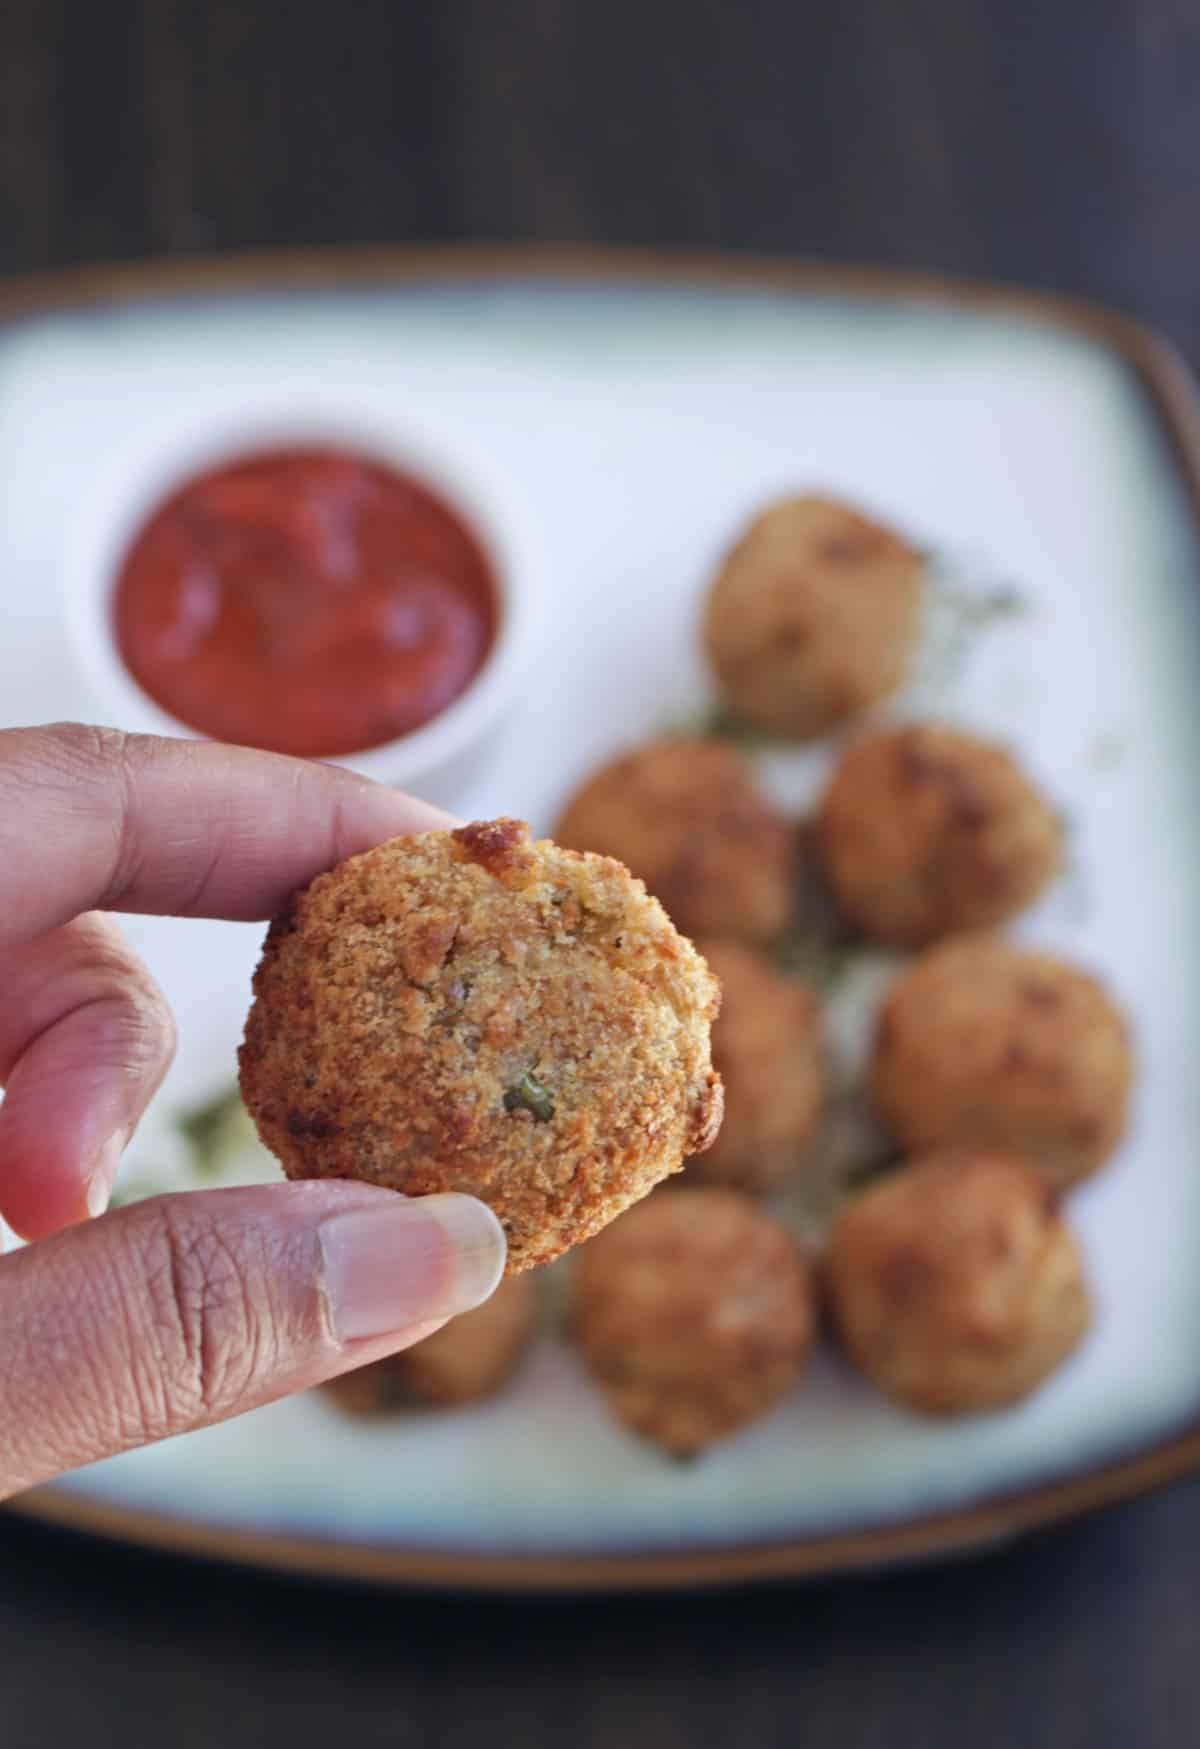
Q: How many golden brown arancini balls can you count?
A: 9